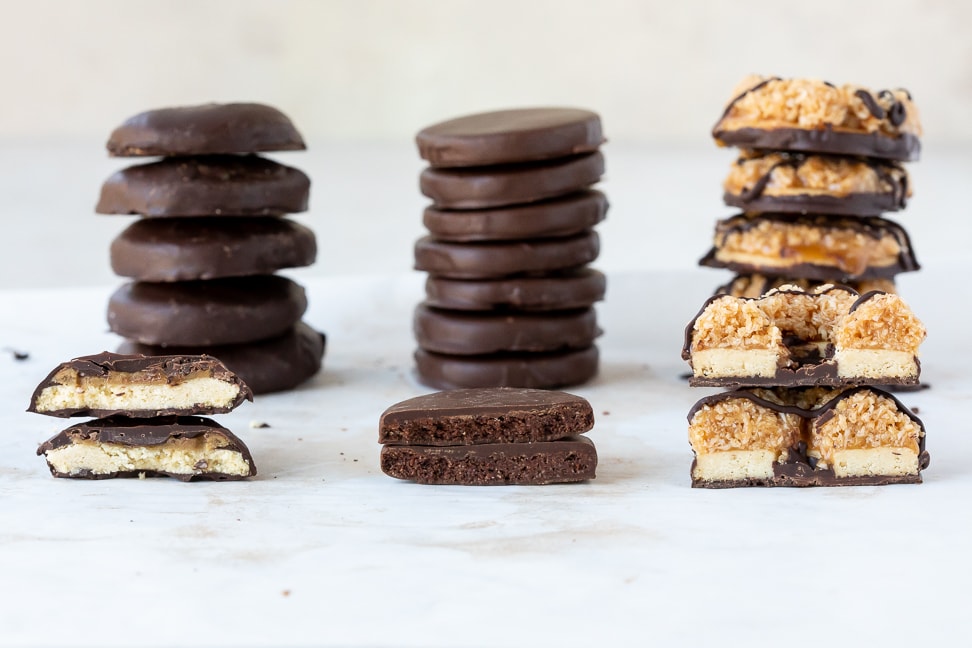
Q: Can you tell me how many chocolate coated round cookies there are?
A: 12